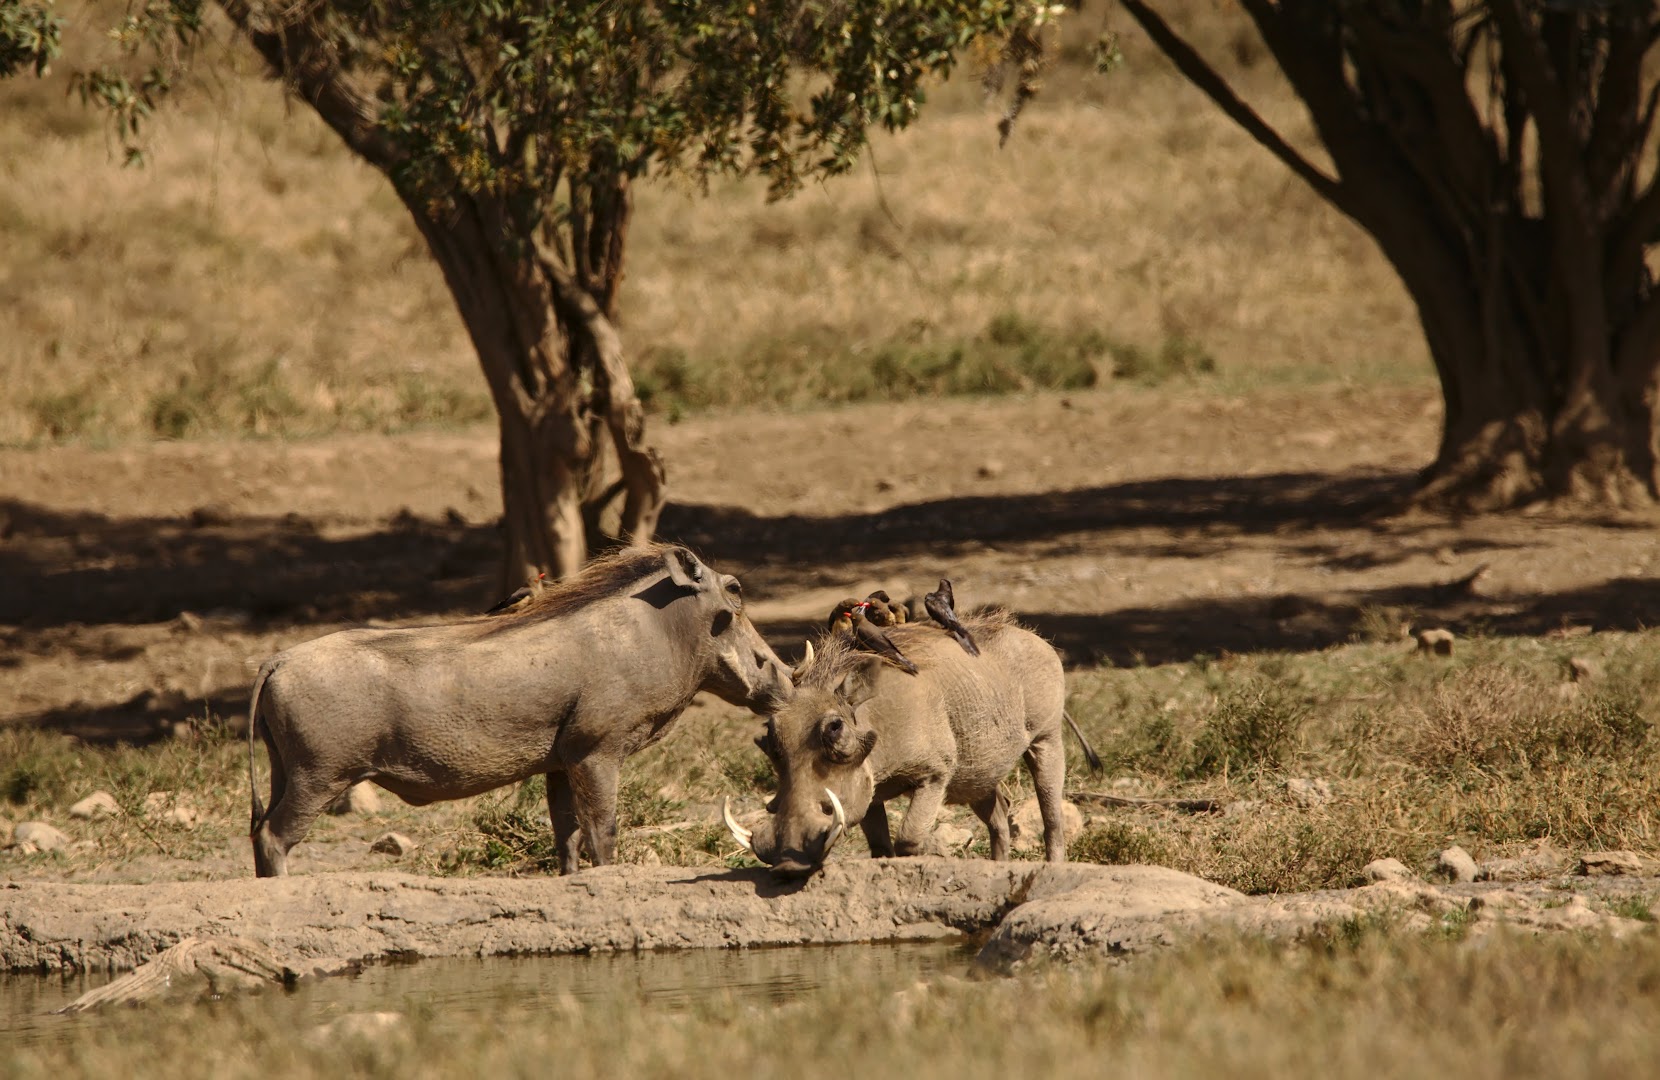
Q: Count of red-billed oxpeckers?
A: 6